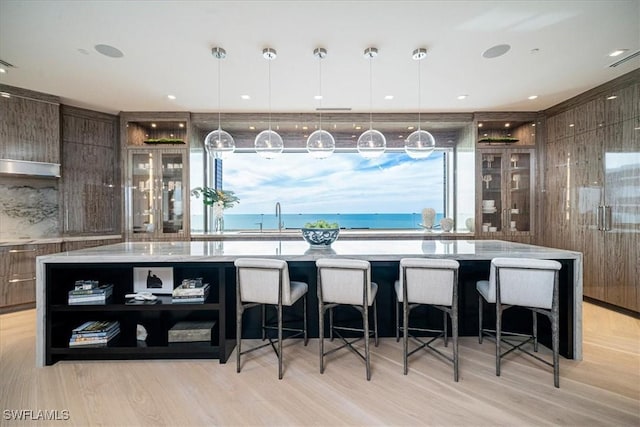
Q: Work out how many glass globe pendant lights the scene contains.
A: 5